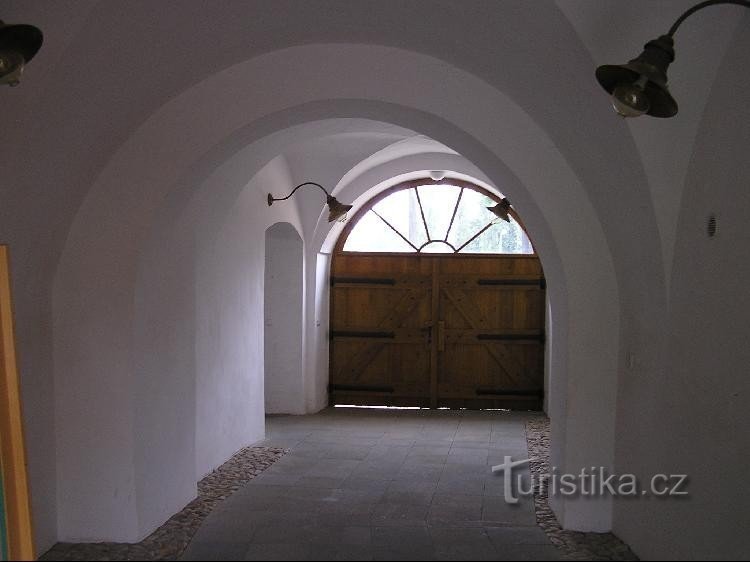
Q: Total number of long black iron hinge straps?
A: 6